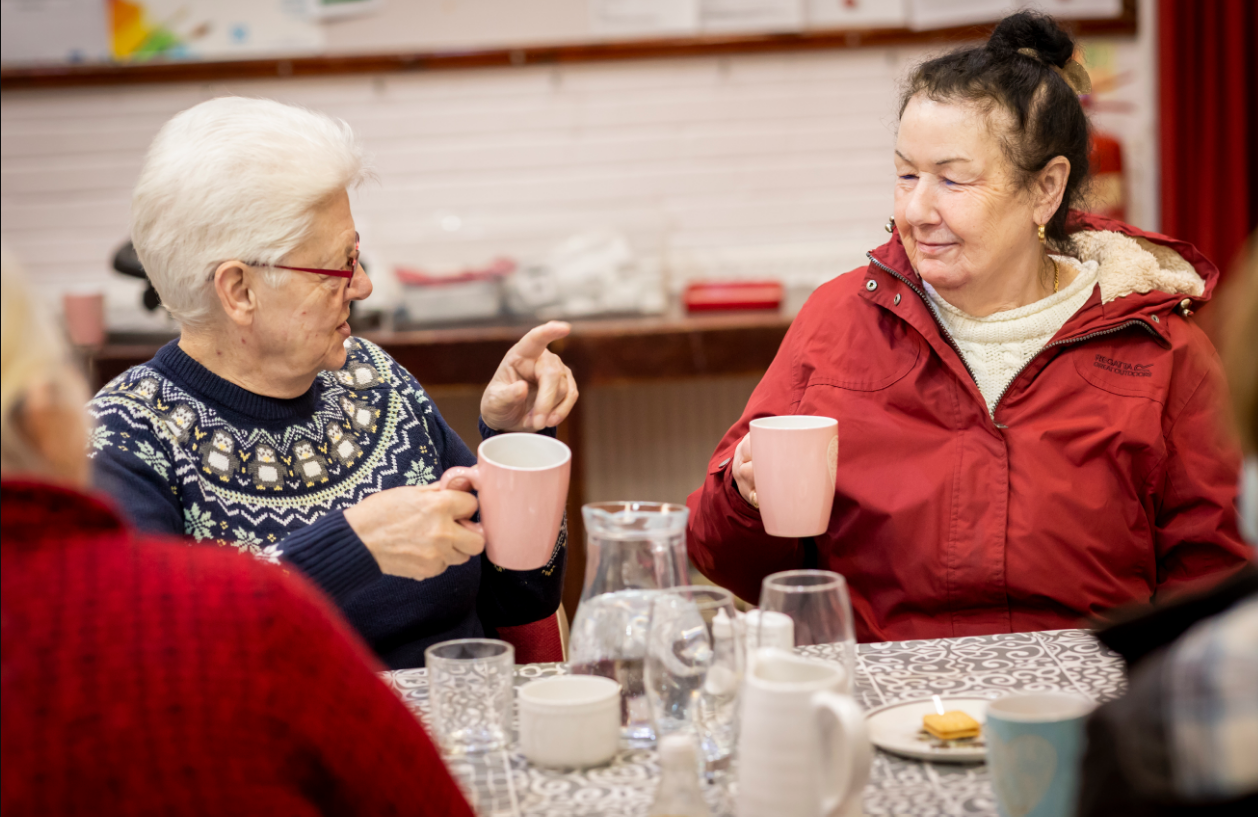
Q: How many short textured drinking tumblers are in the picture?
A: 1